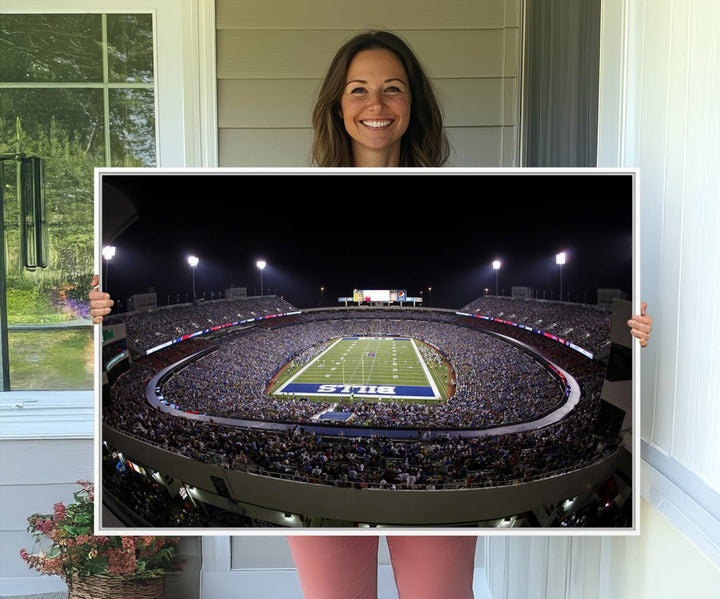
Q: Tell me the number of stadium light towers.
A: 5